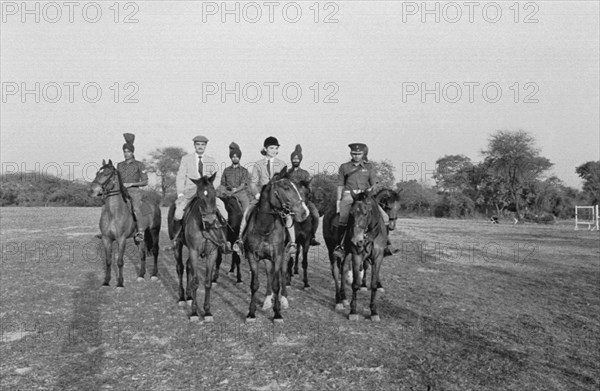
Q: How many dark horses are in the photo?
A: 7